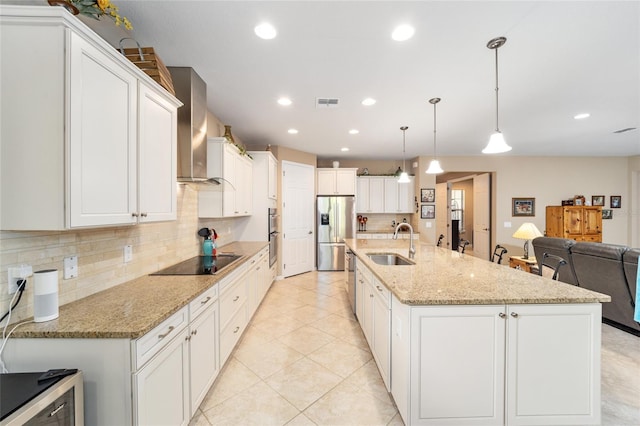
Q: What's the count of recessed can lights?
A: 8